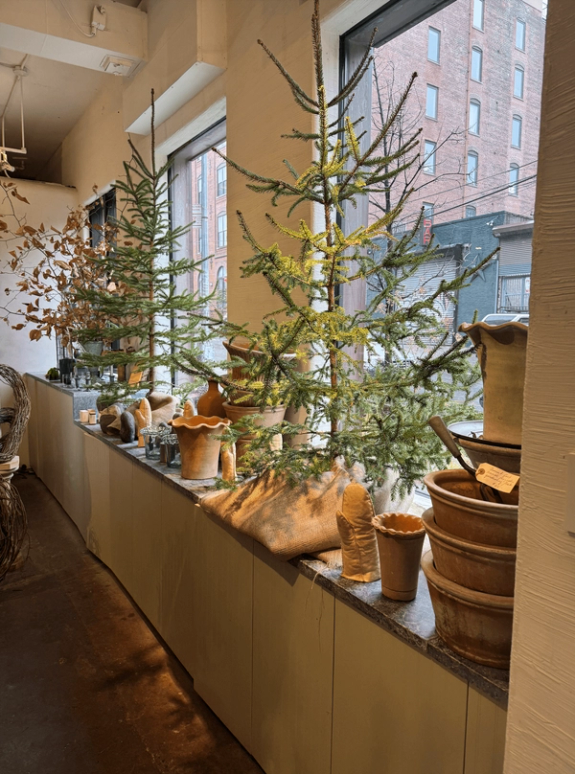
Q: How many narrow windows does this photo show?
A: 13